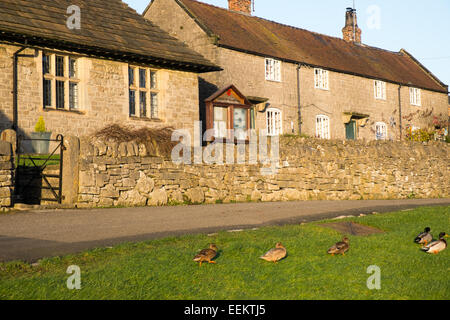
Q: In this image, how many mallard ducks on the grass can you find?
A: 5